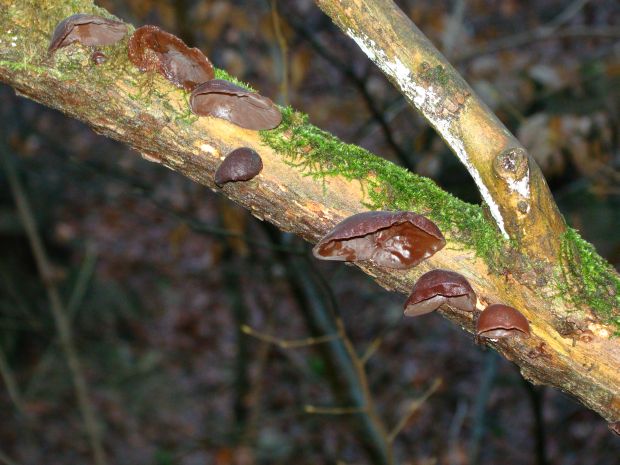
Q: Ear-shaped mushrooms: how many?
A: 7